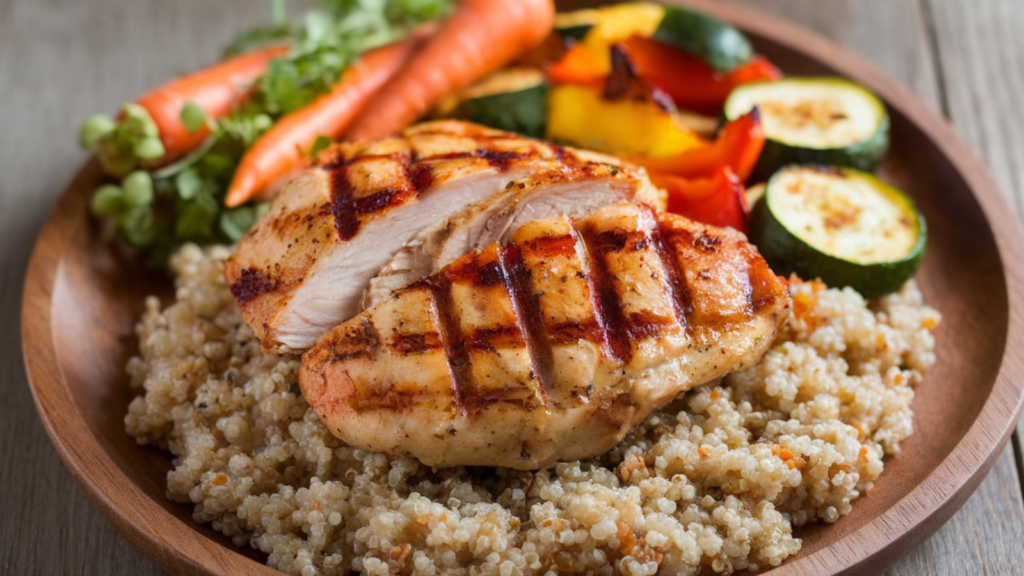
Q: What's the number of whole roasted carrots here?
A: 3